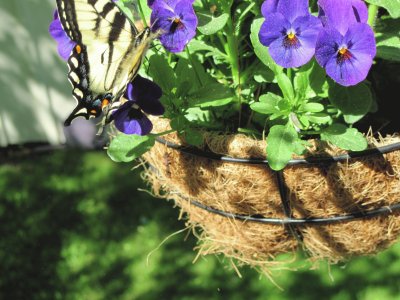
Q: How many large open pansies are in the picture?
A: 3